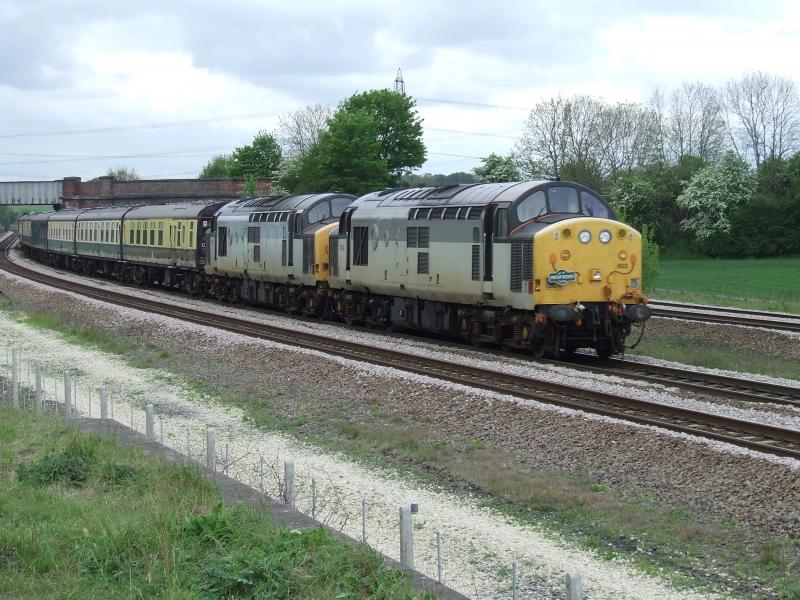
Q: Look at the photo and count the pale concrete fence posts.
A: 9